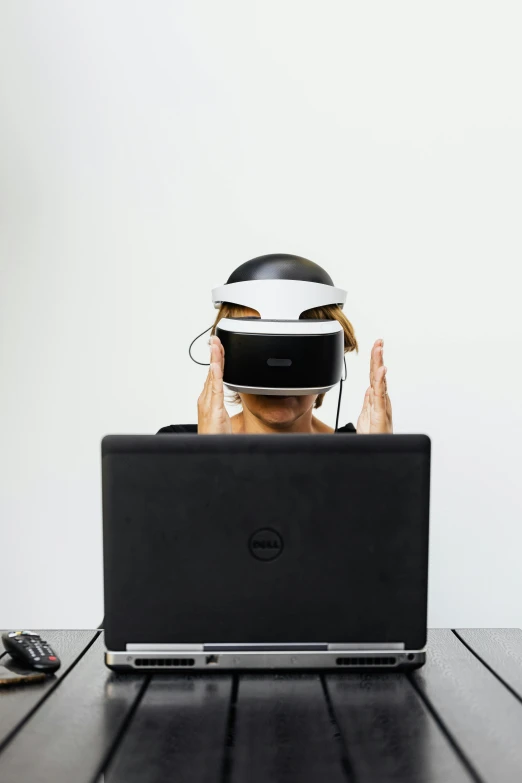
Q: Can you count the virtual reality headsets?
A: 1